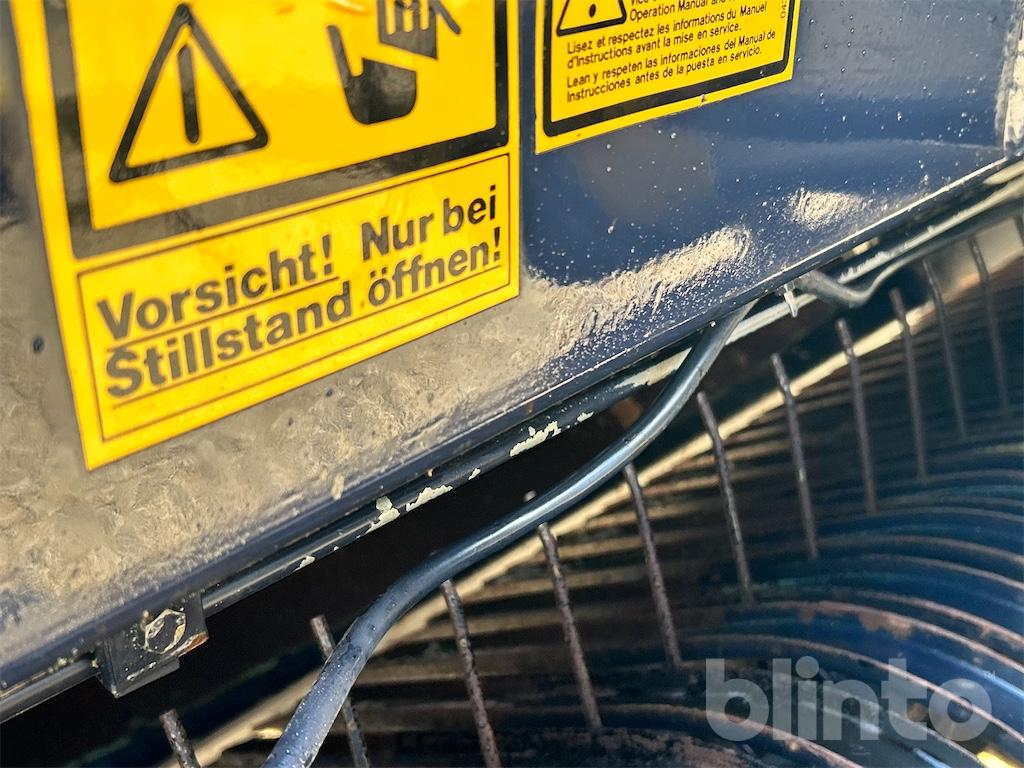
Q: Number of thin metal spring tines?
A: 12